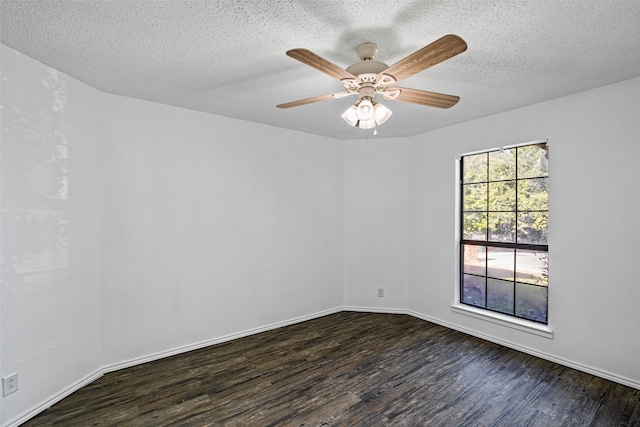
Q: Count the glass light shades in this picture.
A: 4